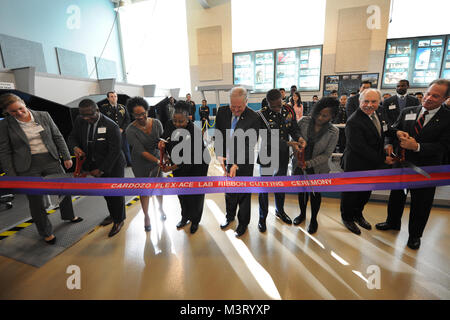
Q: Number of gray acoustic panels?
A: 3